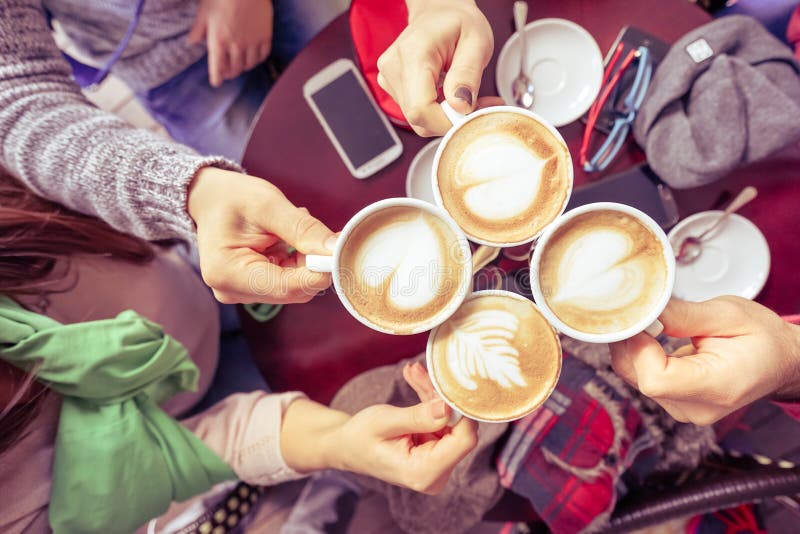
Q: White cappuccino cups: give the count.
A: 4